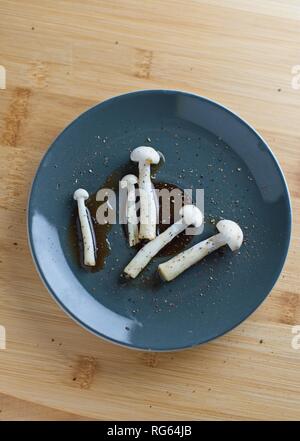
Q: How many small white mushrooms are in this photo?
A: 5